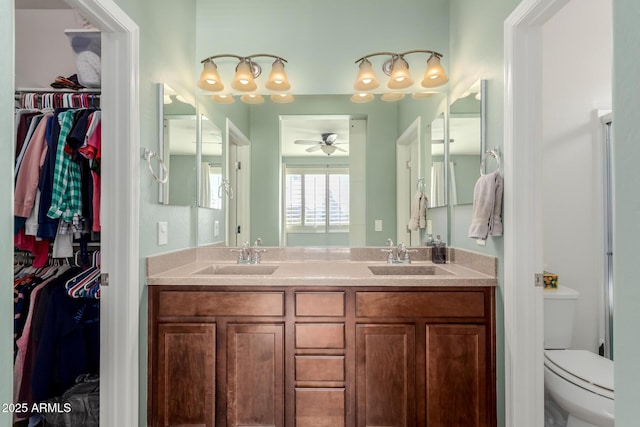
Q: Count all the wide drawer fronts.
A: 2